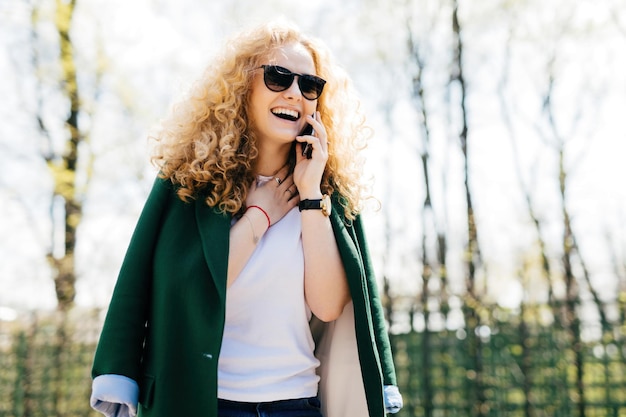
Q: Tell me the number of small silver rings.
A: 2